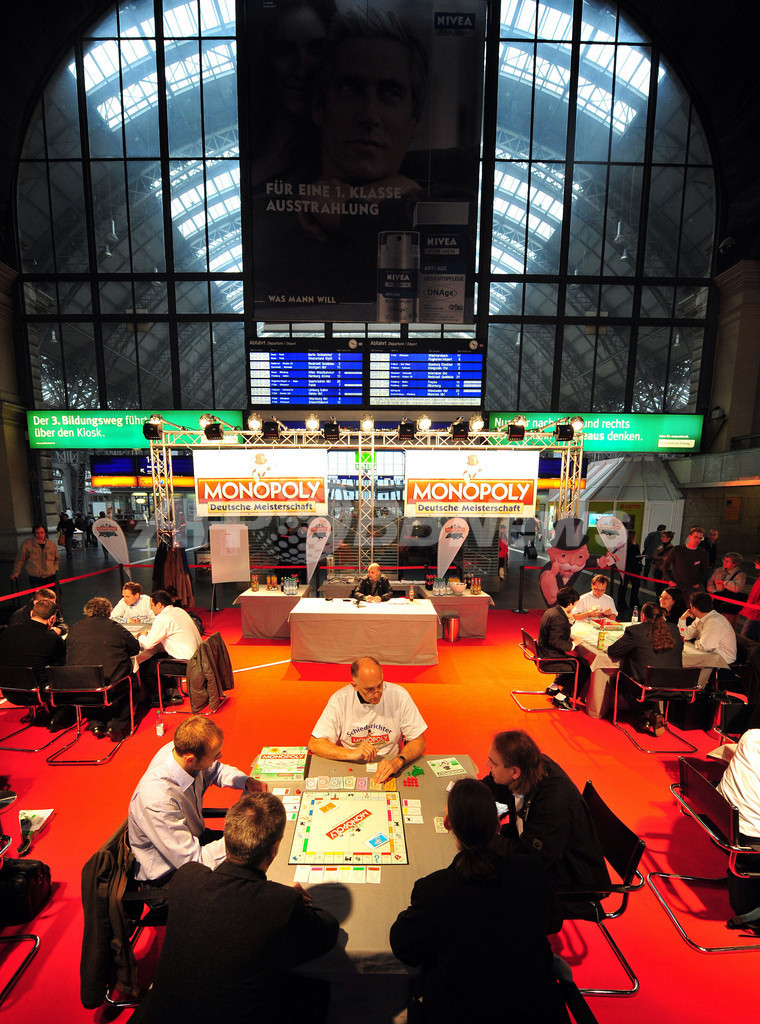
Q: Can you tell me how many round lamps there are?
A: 9